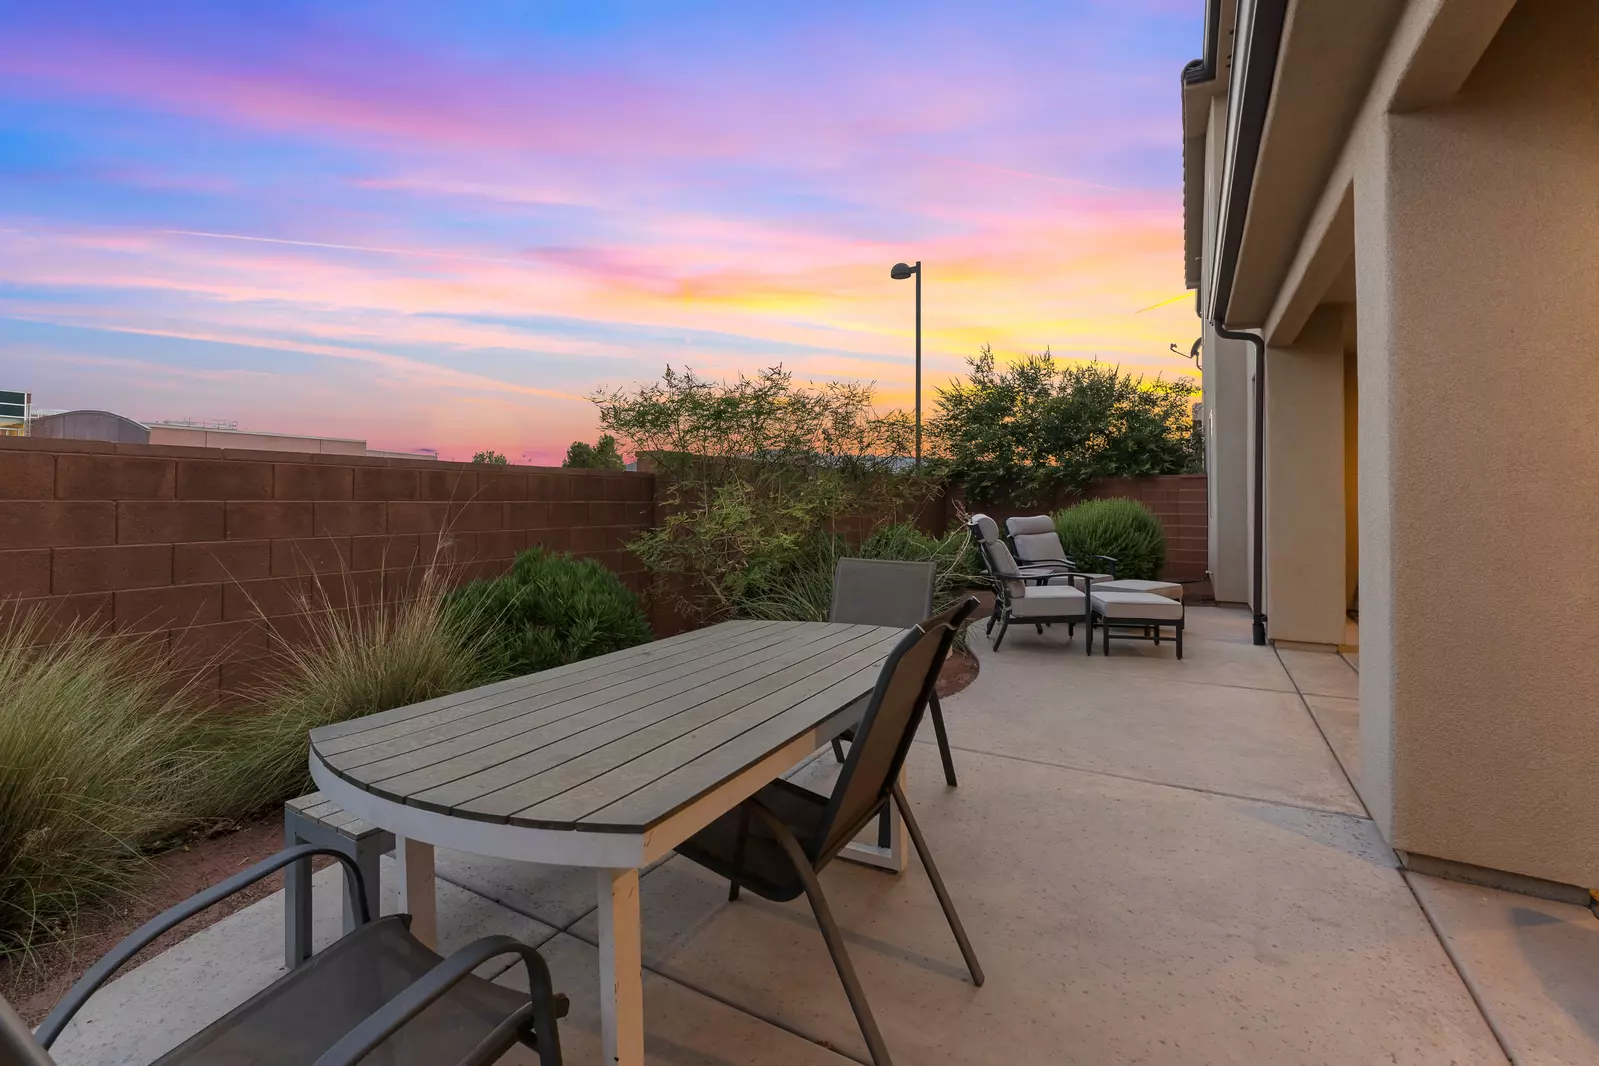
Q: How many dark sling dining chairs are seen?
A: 3